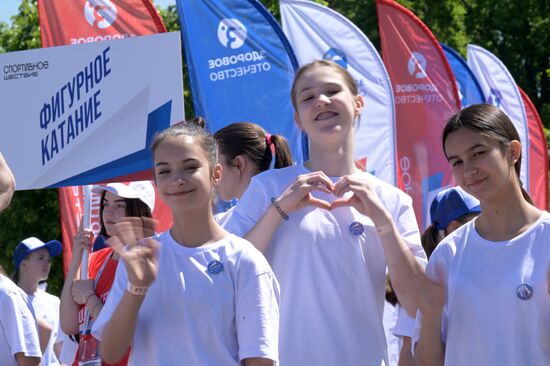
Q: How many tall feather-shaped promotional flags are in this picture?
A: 7